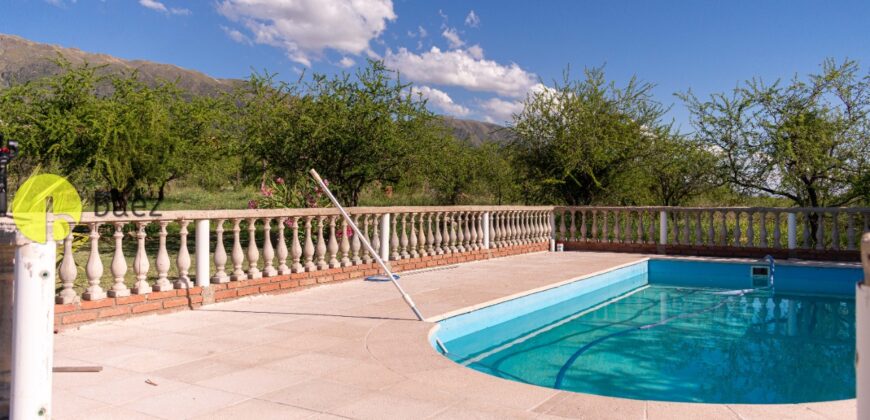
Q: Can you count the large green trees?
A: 4